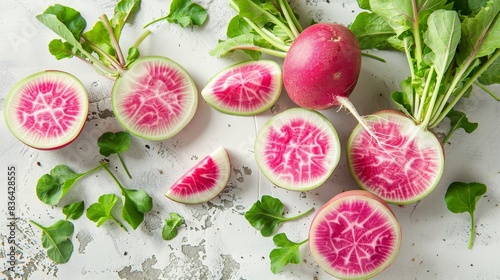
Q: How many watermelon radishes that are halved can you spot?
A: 5